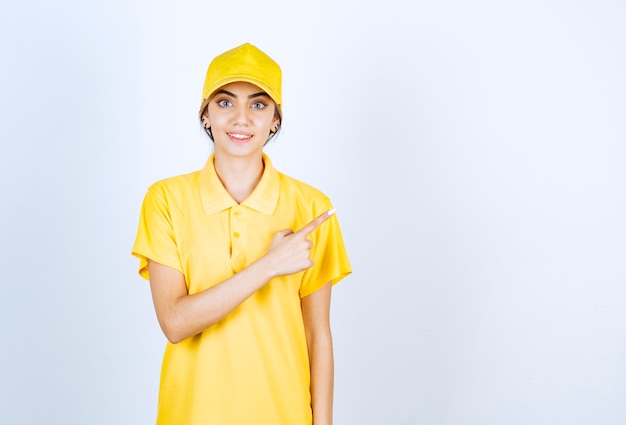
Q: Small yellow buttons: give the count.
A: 2